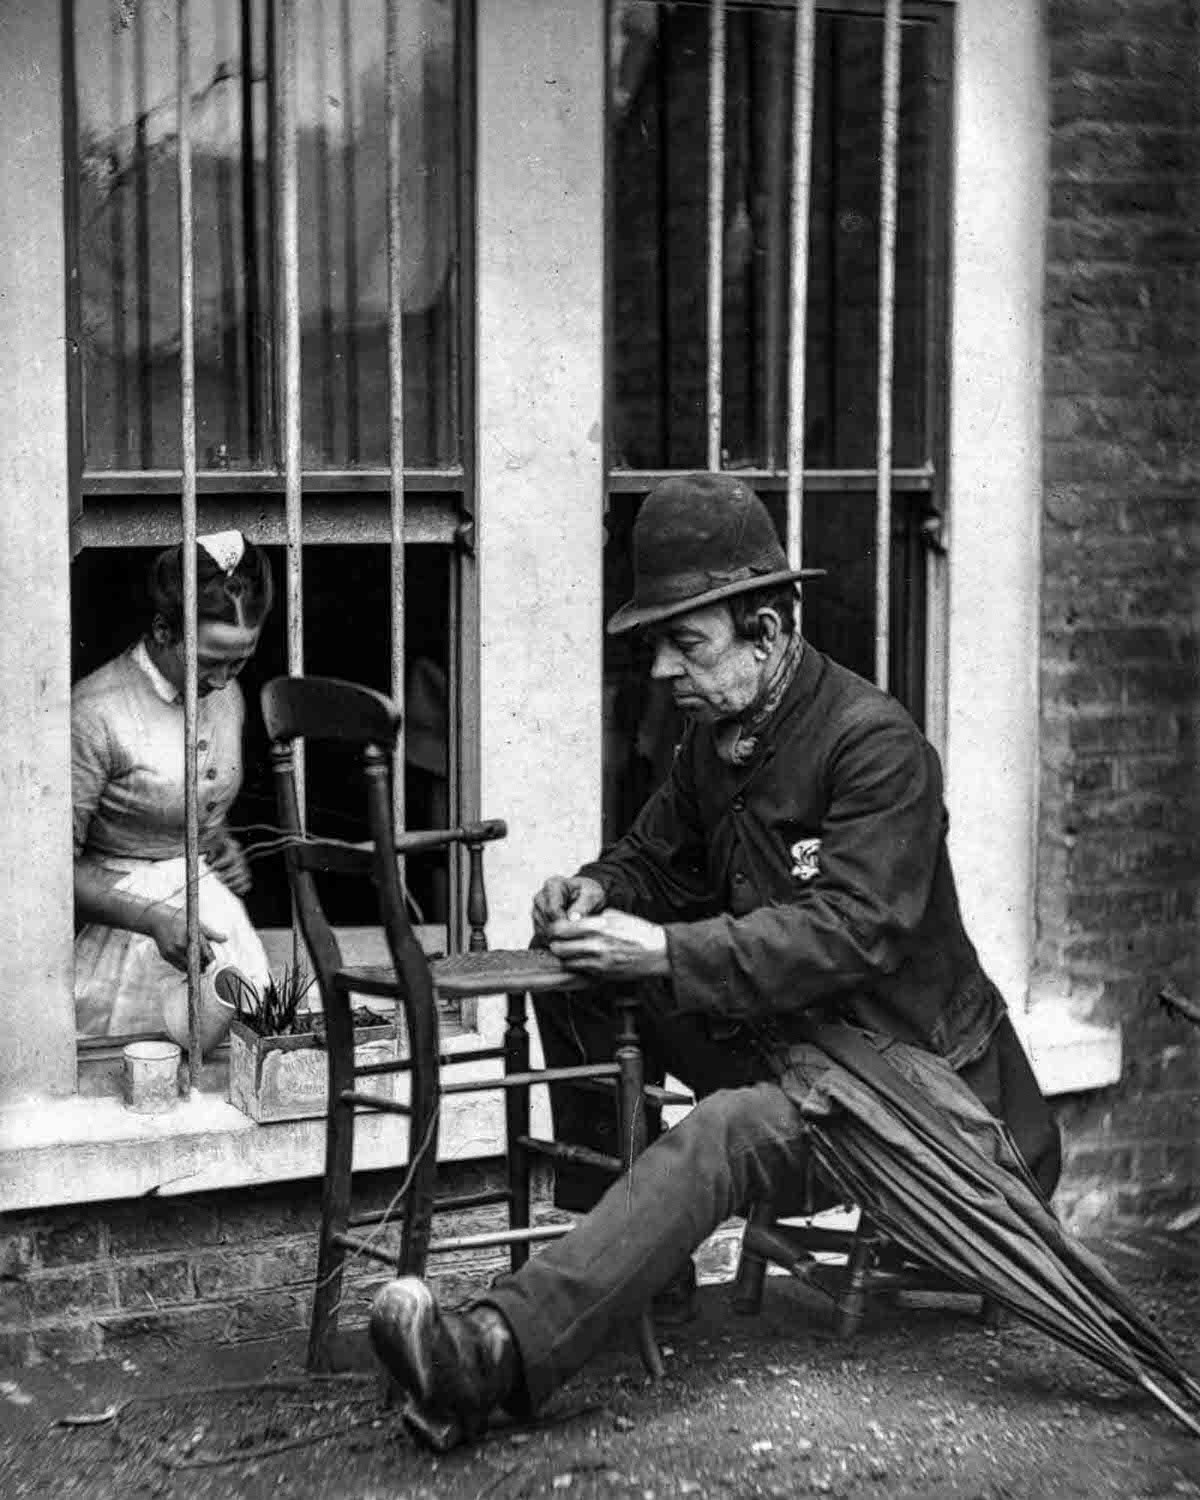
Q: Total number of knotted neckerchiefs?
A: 1